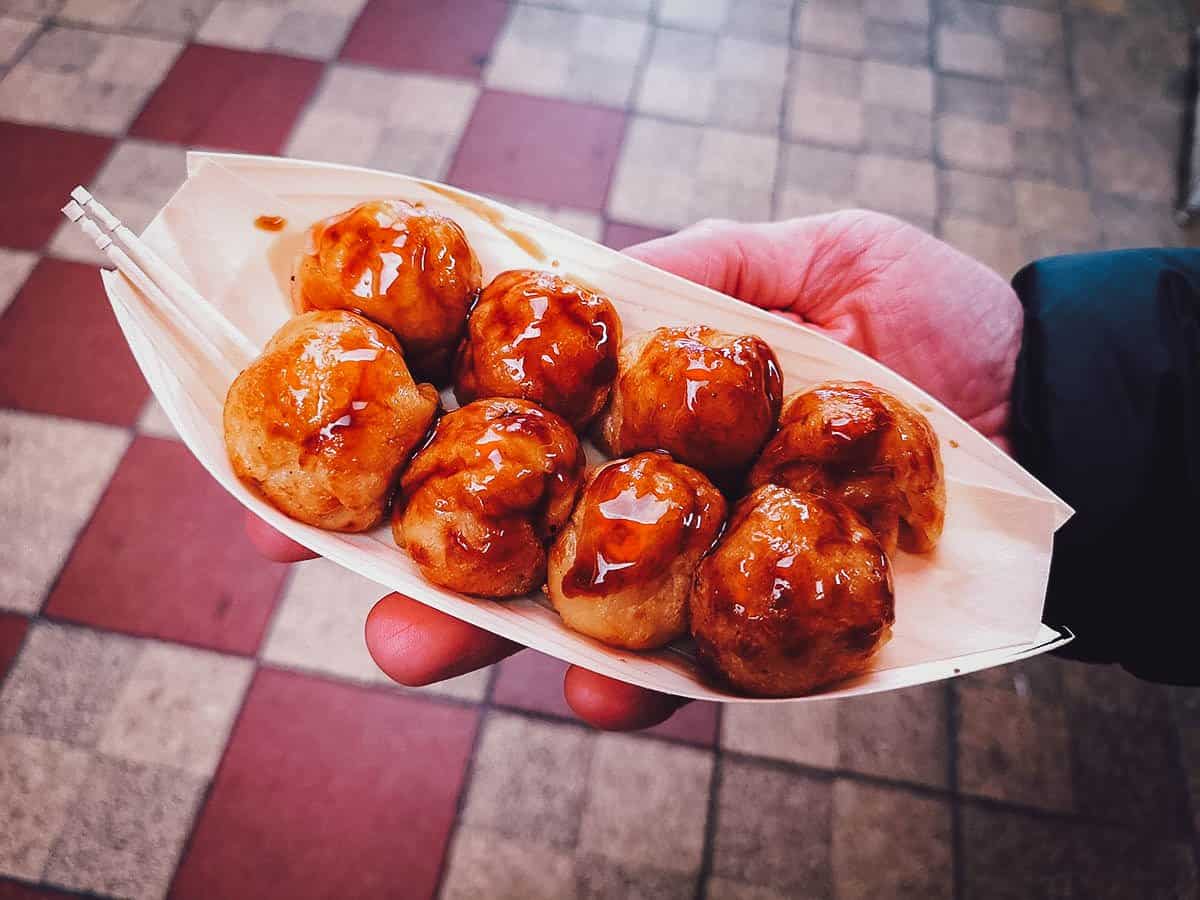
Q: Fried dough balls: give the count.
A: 8